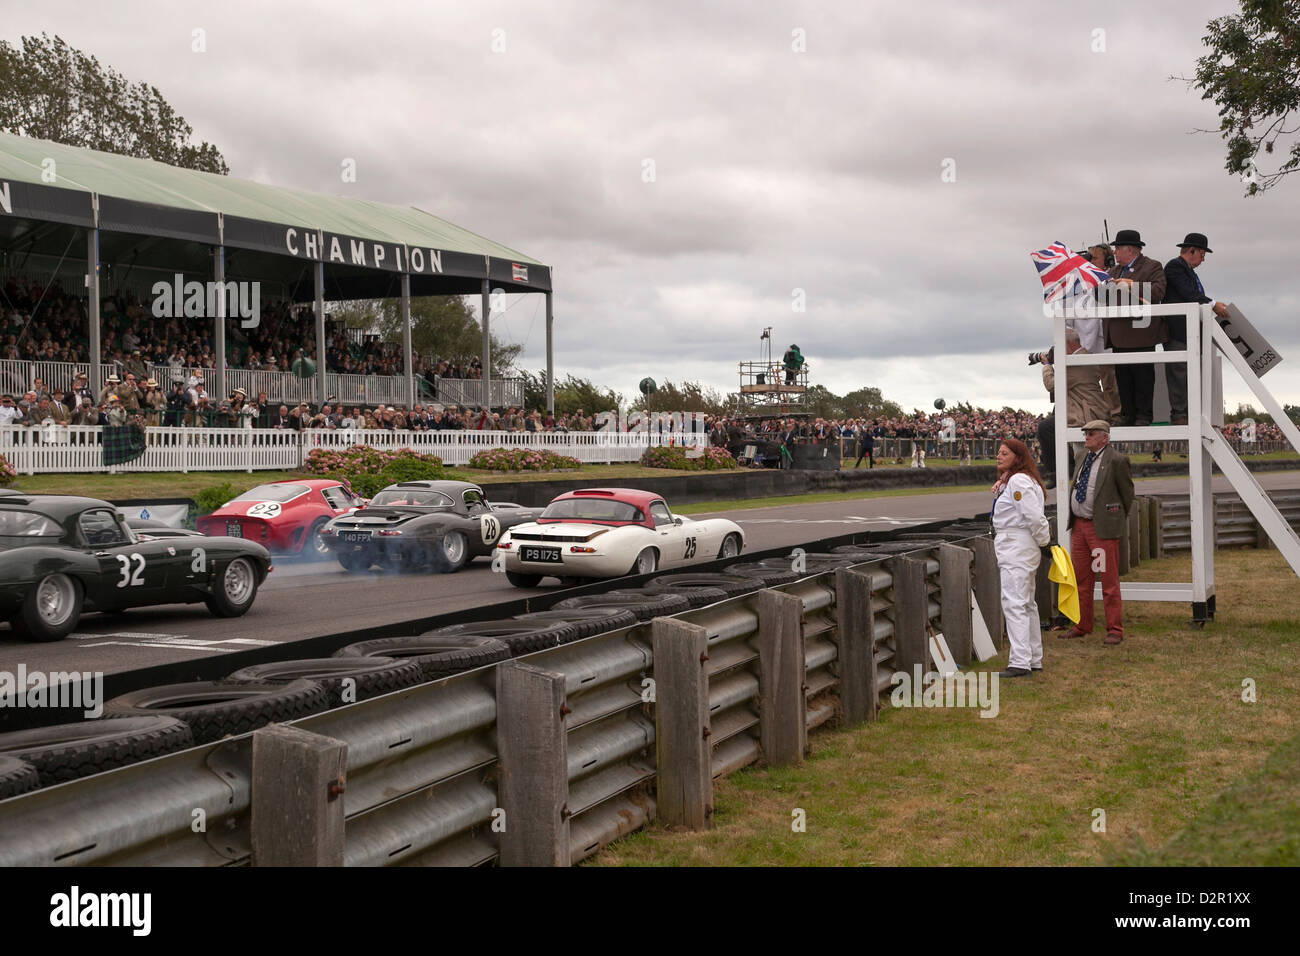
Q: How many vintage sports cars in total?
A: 4